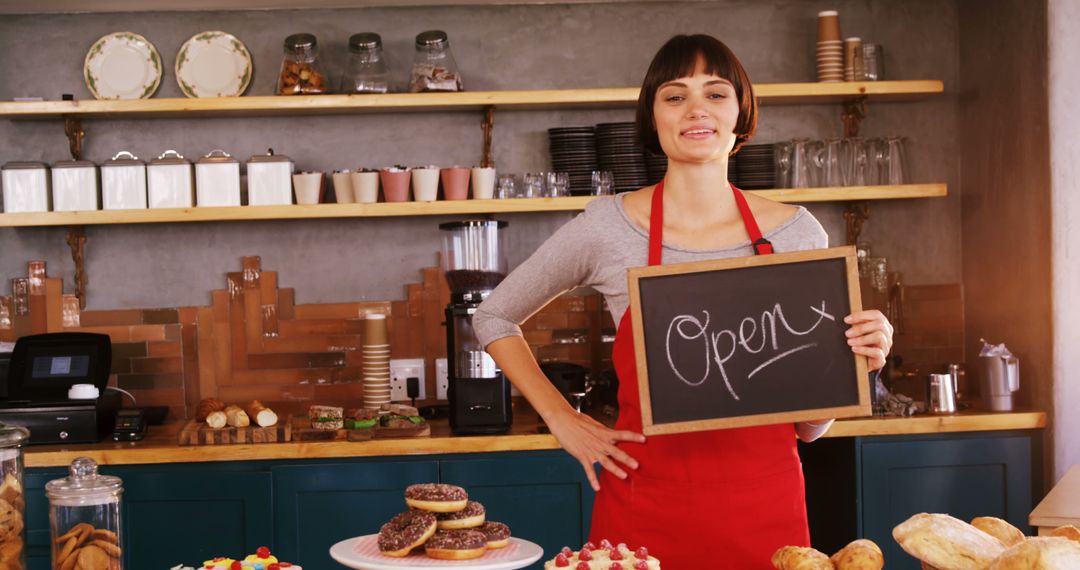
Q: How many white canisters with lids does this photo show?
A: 6